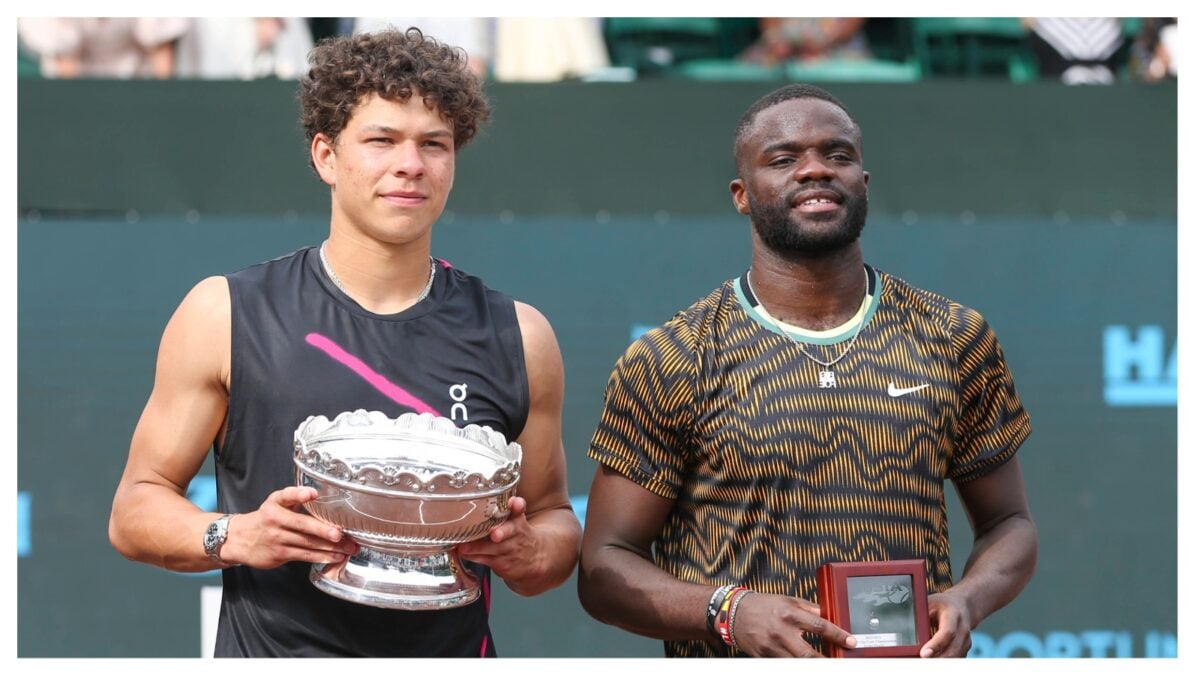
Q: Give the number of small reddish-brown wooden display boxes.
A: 1